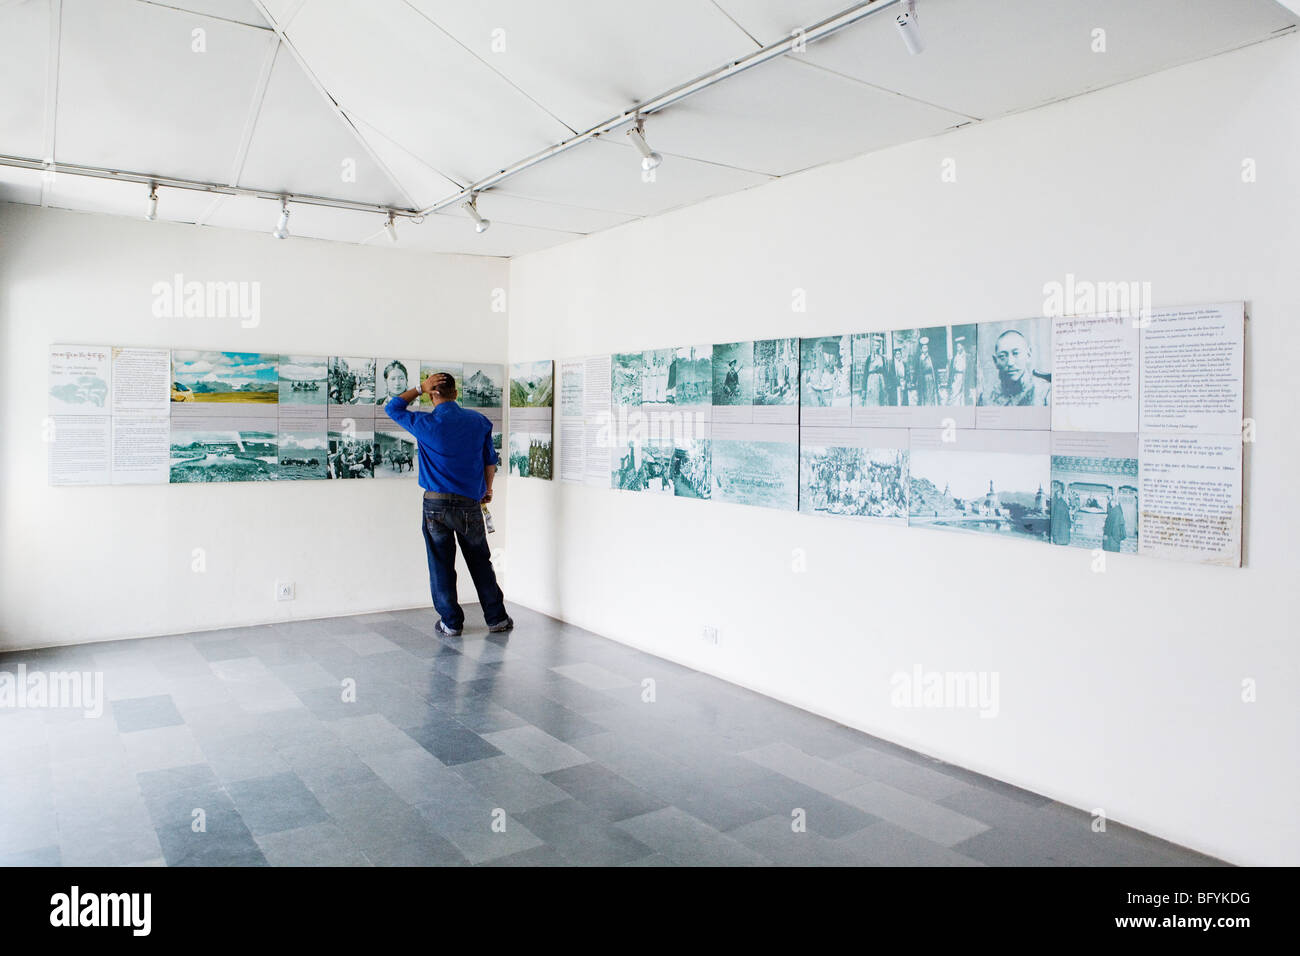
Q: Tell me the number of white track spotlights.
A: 6